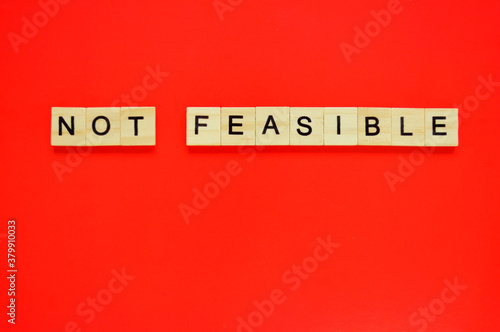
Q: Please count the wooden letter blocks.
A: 11